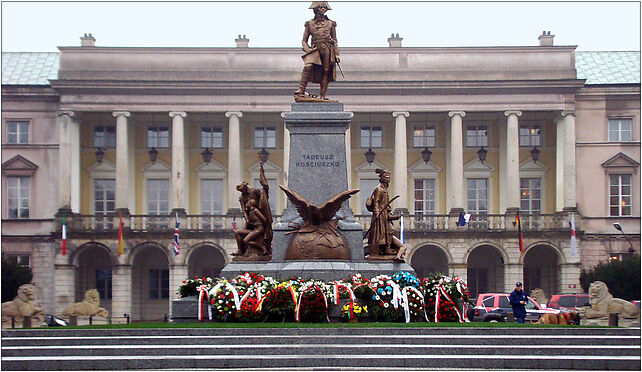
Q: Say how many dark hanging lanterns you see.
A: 8